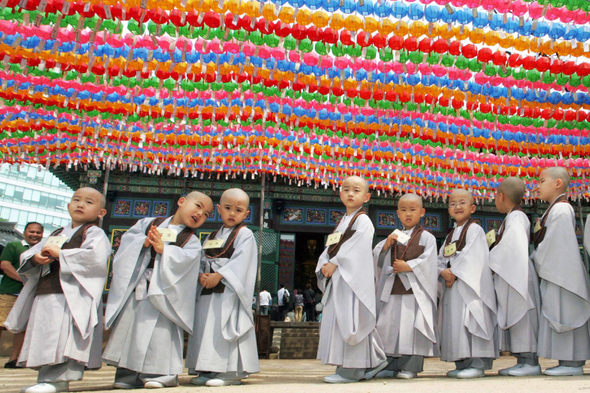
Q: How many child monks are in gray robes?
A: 8